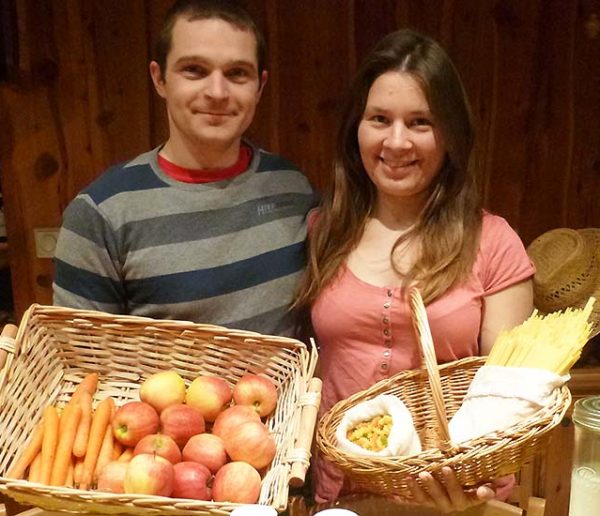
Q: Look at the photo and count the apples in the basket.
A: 13